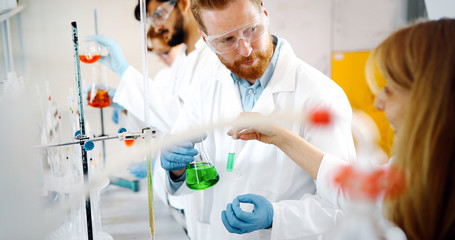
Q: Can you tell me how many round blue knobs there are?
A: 3